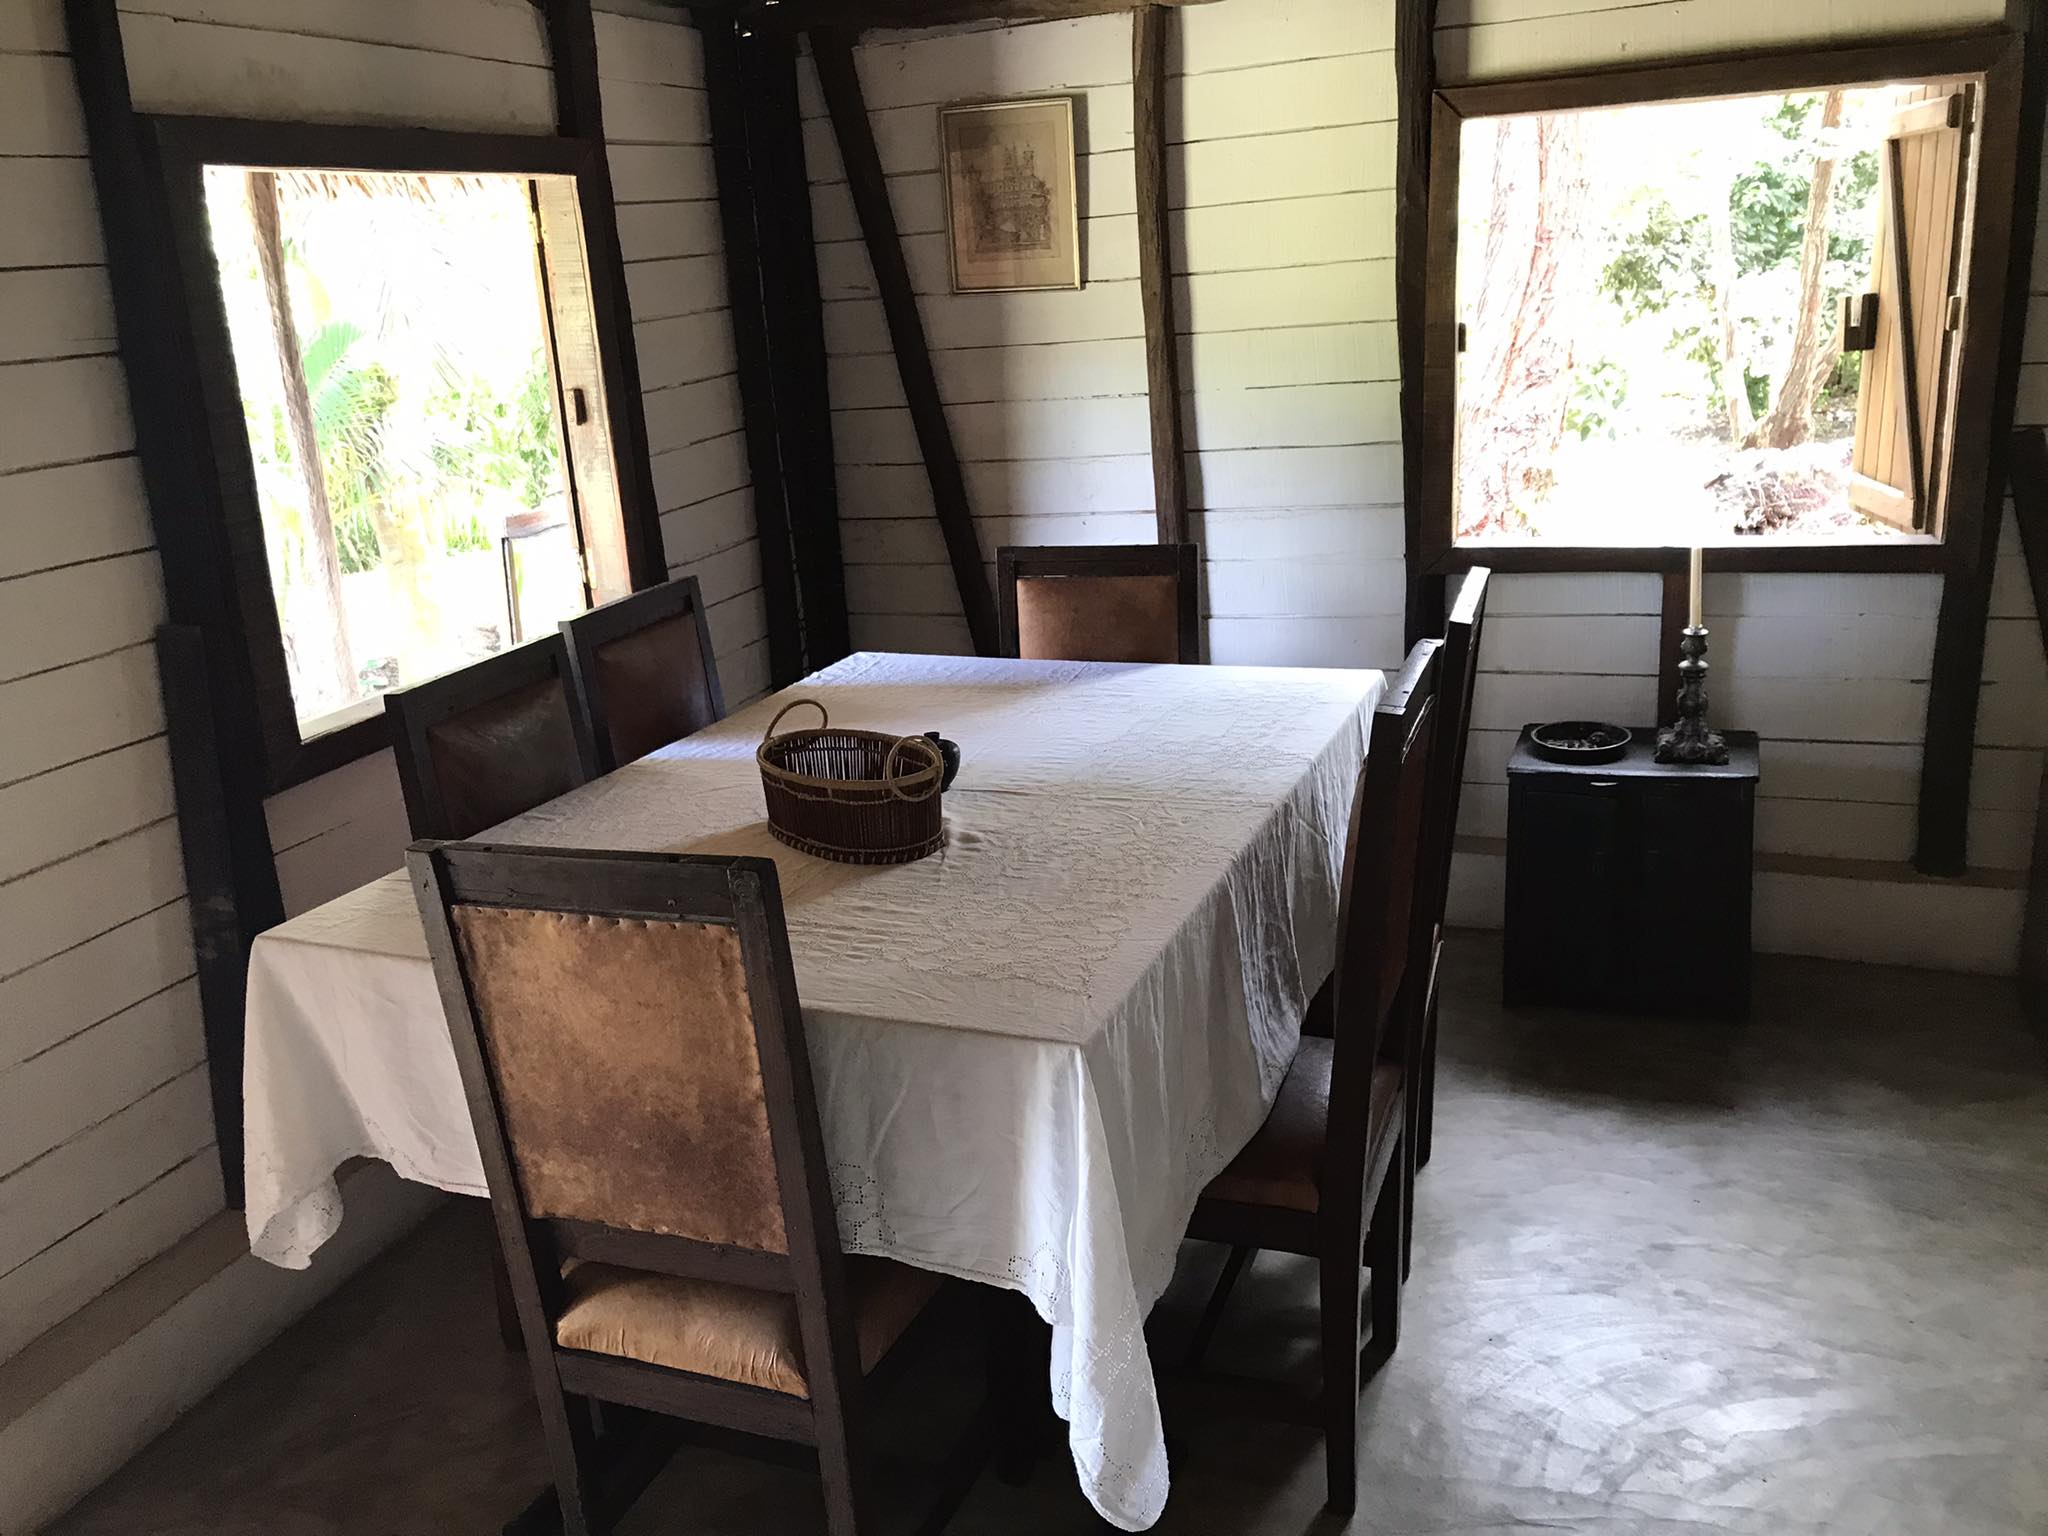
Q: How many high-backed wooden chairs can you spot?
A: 6